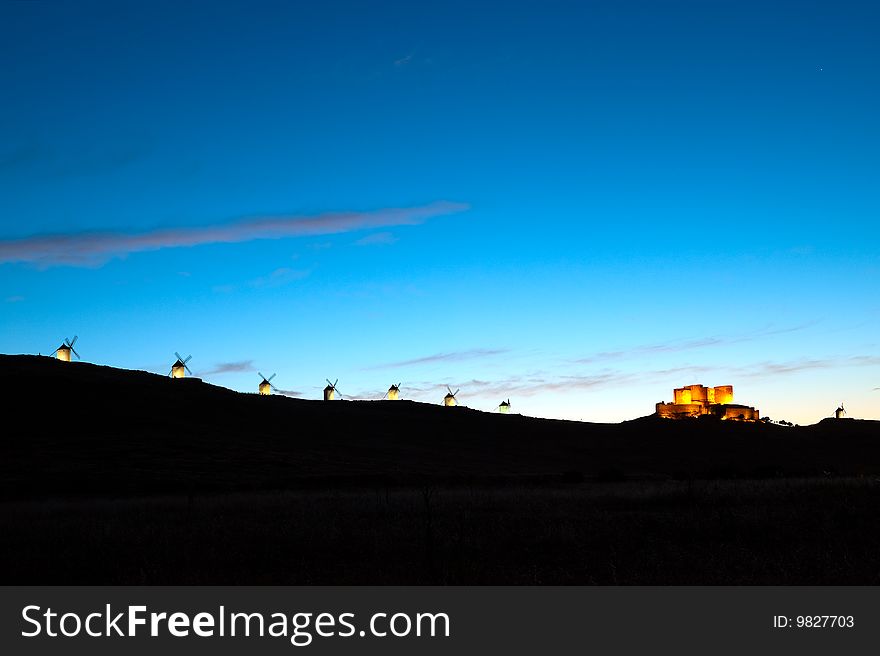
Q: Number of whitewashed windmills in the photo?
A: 8